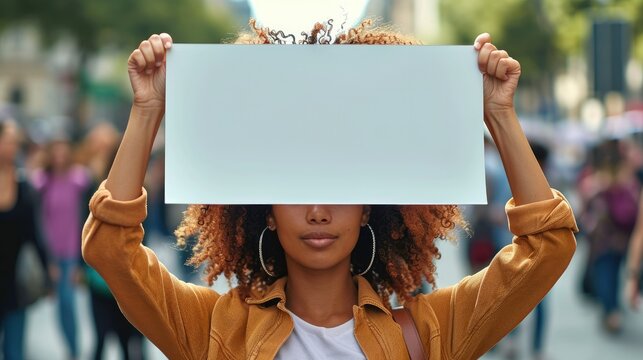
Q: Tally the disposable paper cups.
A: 0